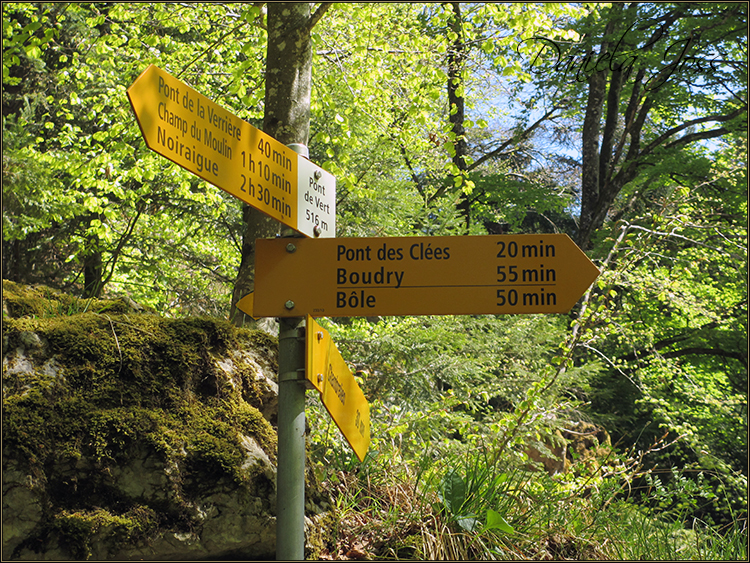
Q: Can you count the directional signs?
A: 3